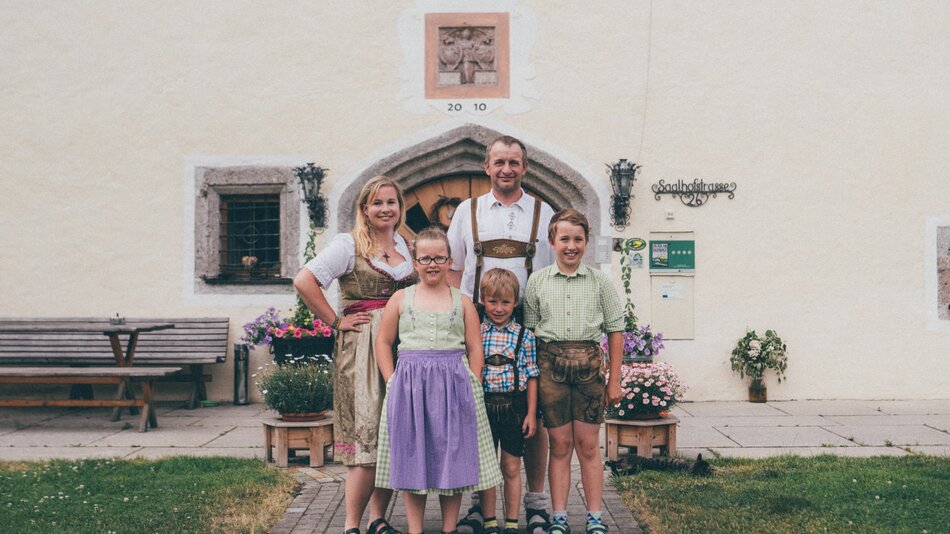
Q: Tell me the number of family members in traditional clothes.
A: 5